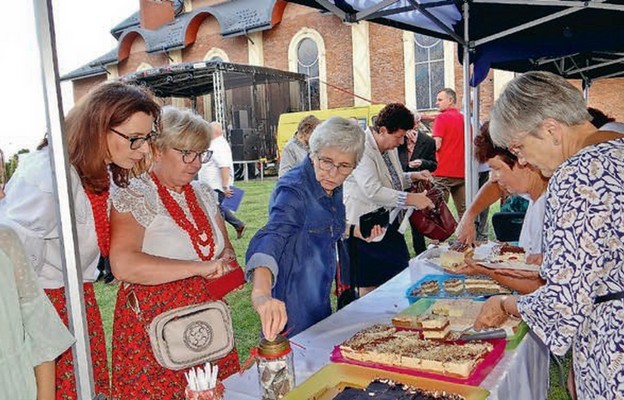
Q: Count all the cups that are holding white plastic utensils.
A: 1